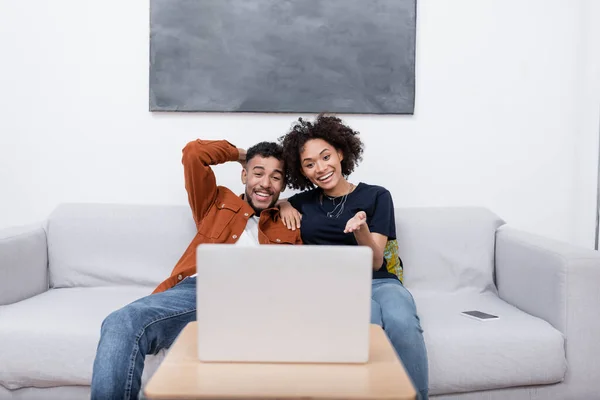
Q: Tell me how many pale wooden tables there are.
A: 1